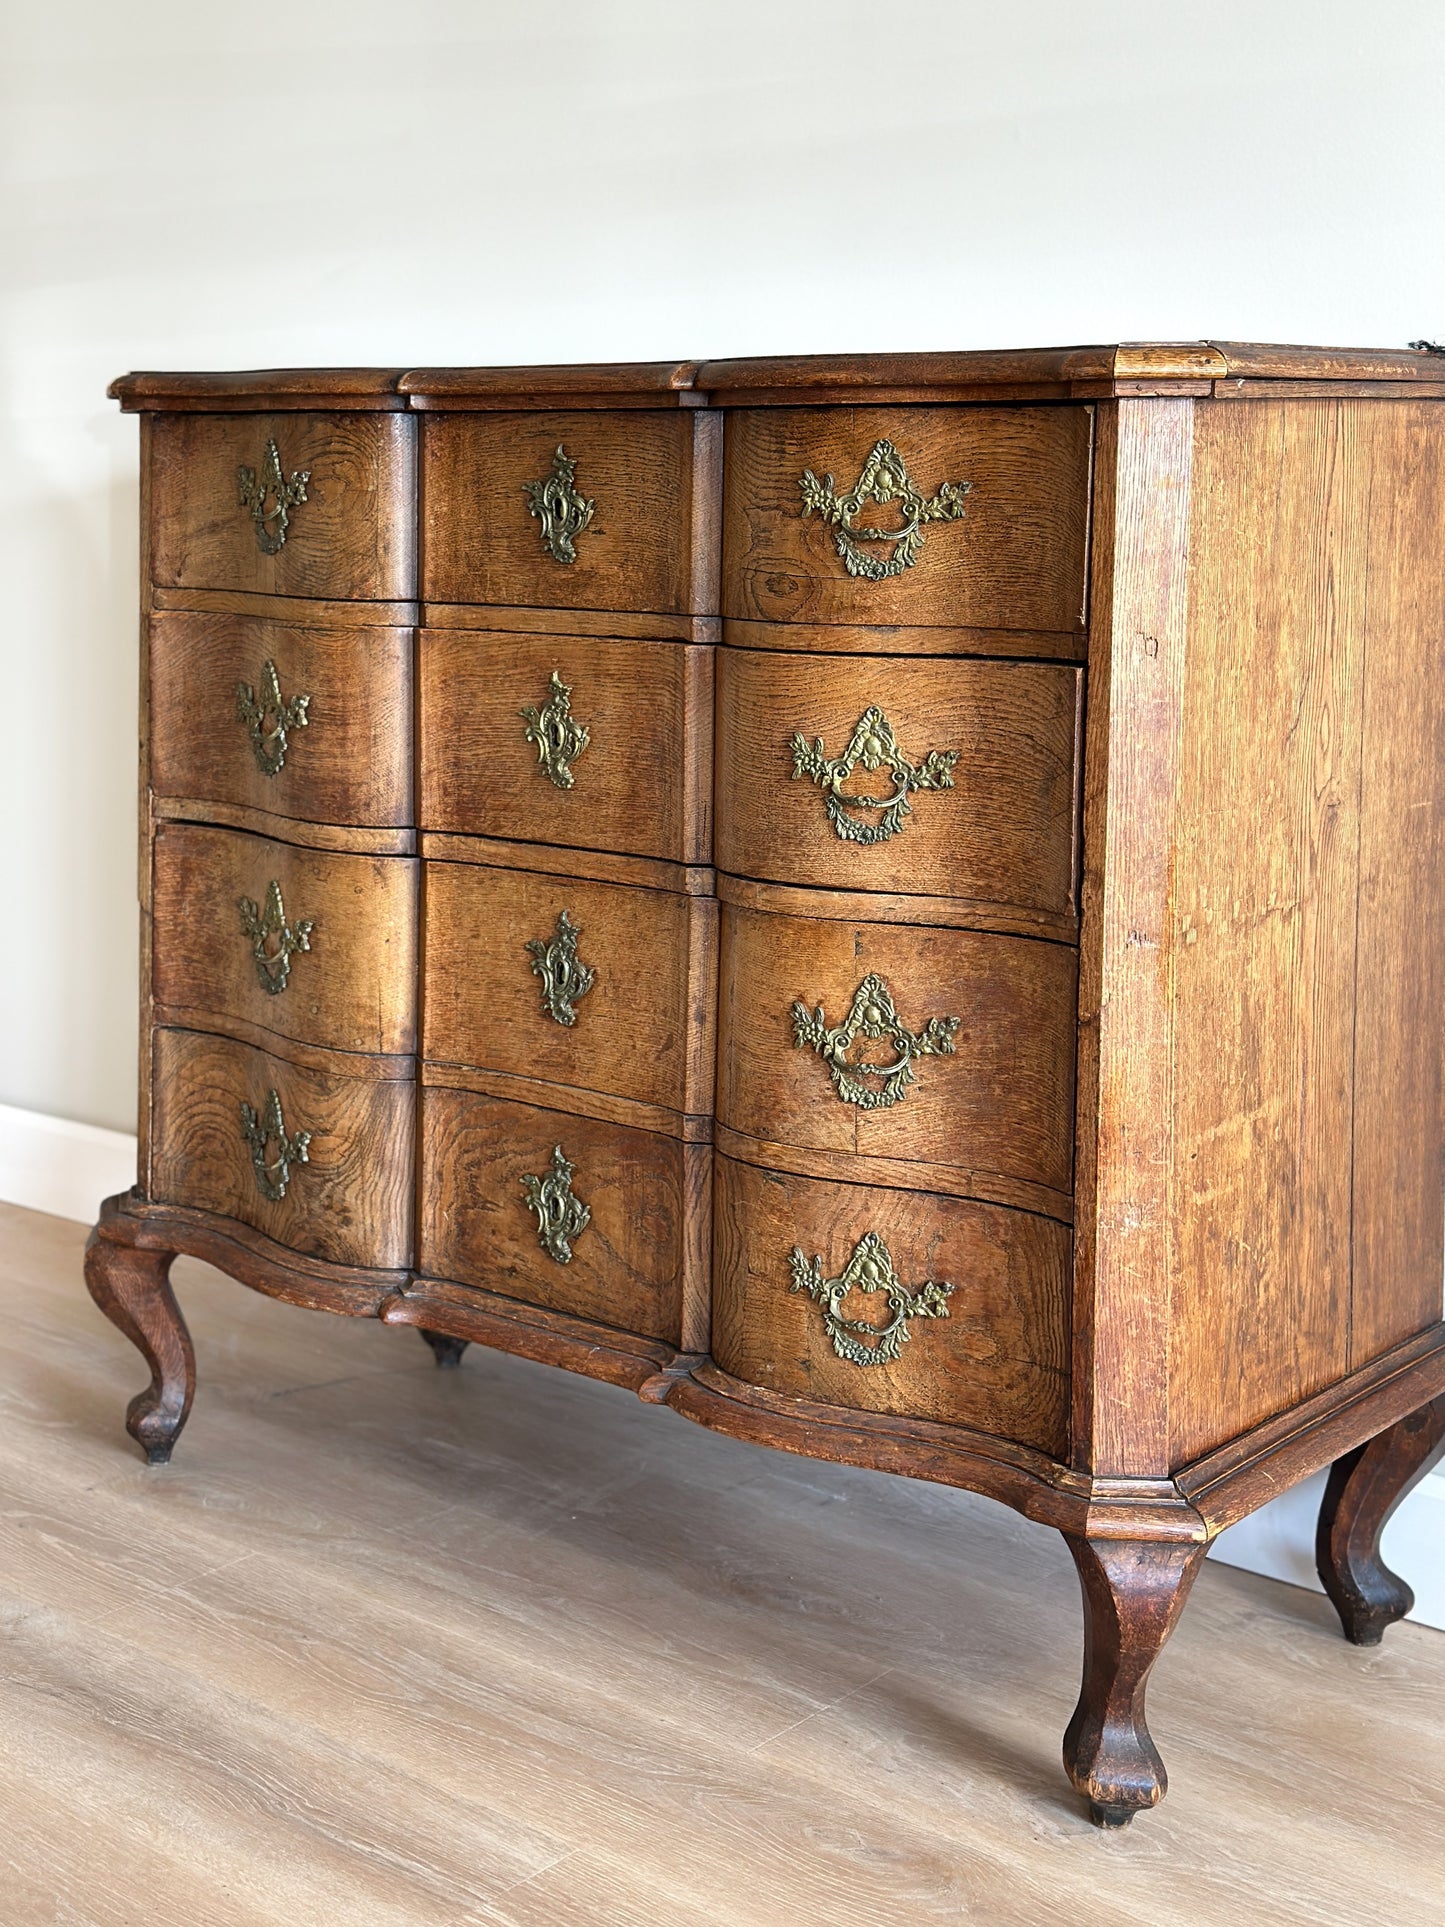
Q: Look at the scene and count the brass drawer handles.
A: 8